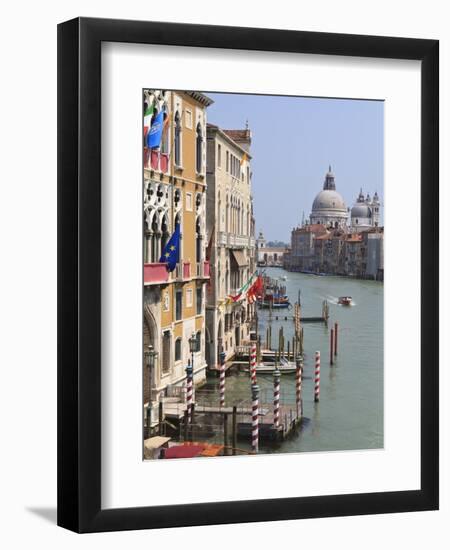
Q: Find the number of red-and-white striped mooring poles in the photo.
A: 7